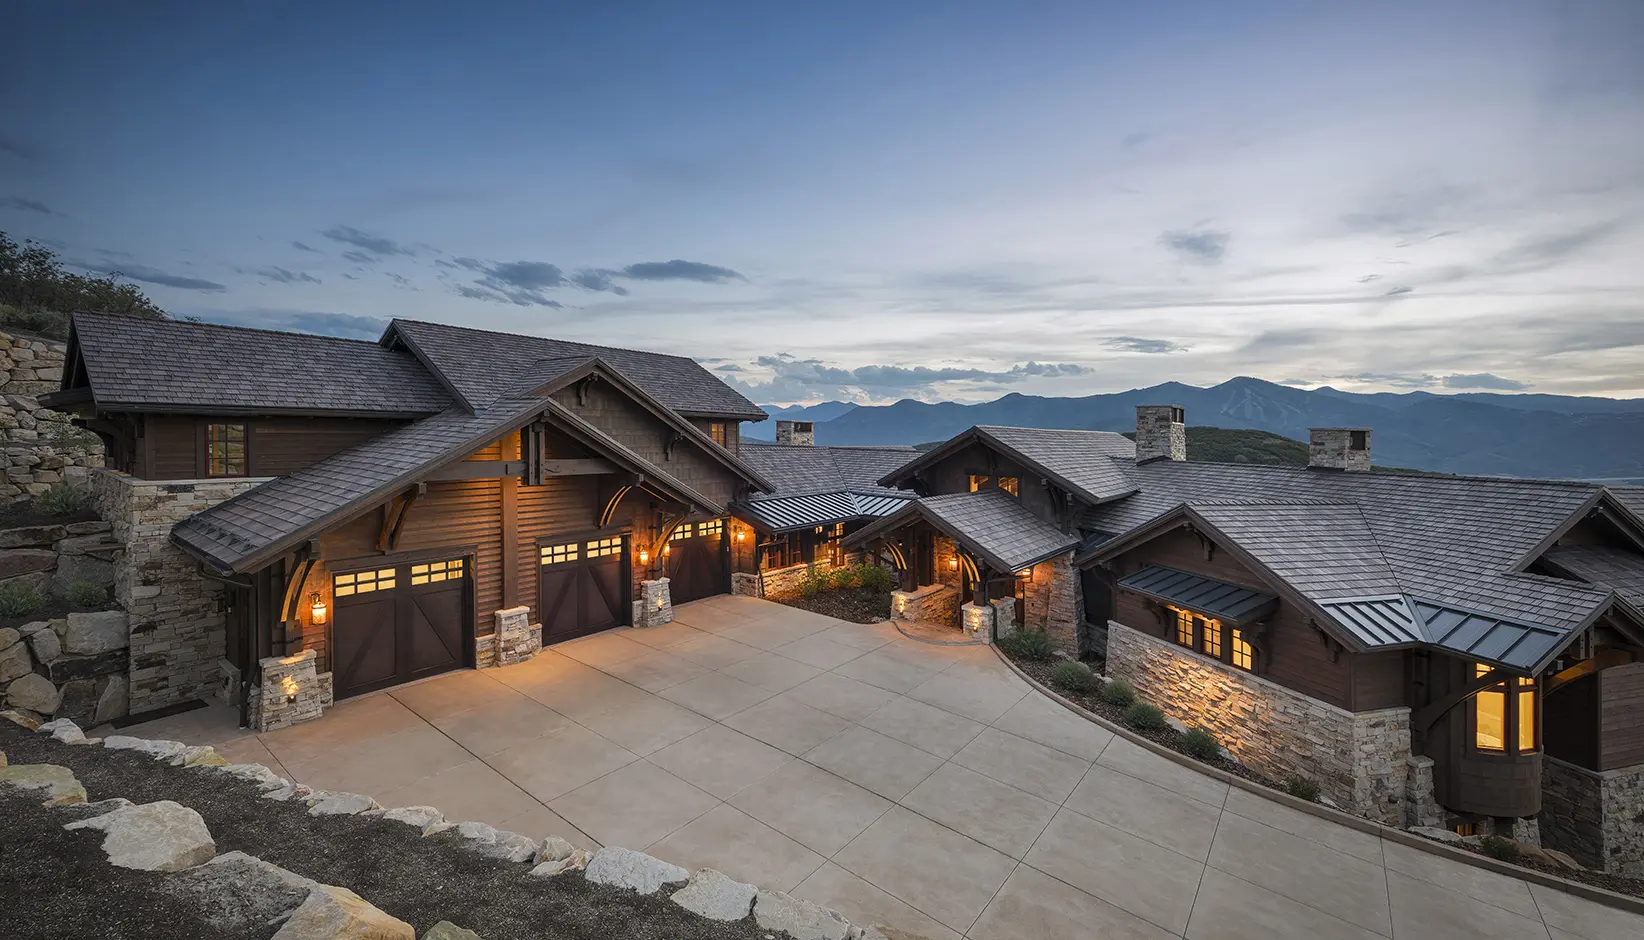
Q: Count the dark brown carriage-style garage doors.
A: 3